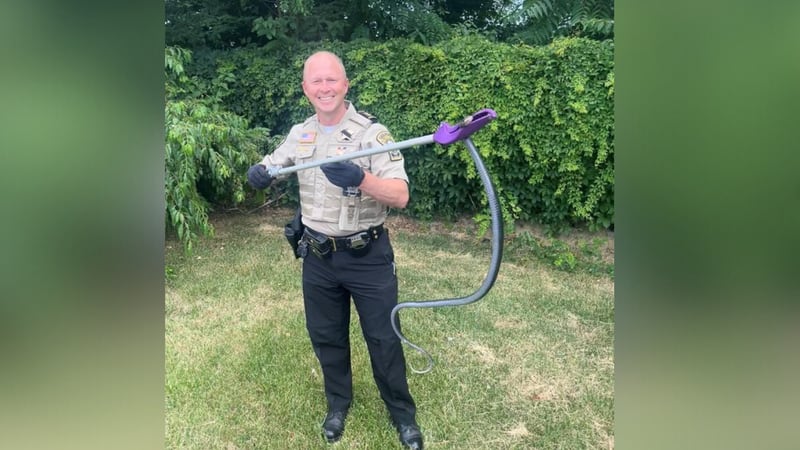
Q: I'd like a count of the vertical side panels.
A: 2